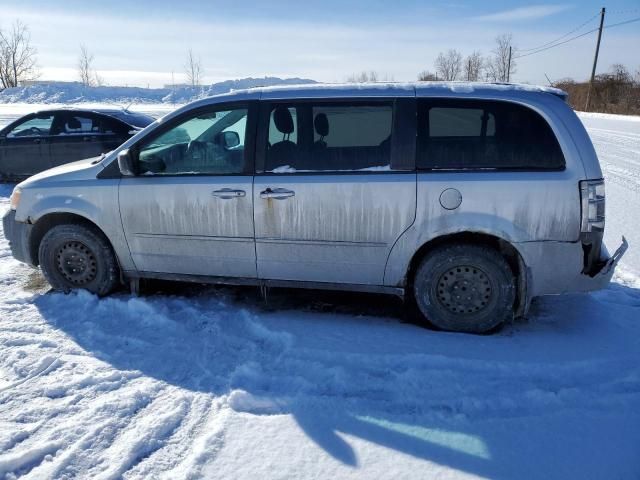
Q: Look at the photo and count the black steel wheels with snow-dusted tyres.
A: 2